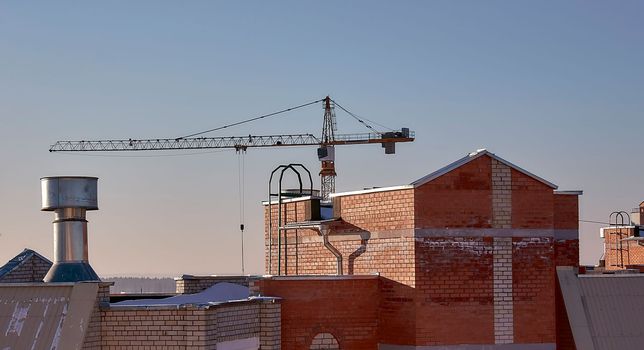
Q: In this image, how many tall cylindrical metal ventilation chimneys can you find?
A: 1